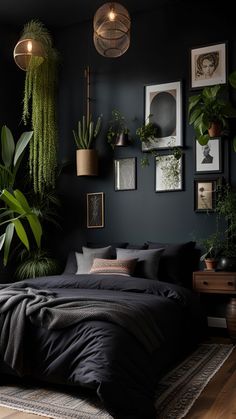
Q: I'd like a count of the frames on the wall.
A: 7